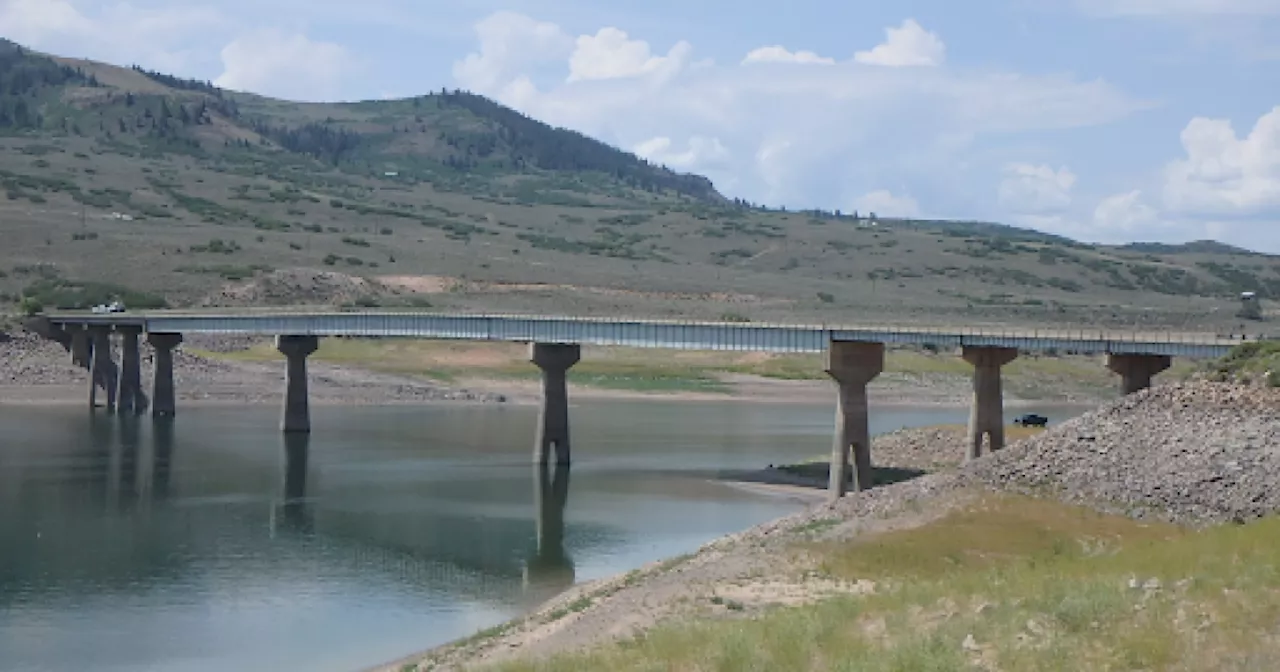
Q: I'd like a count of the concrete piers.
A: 9